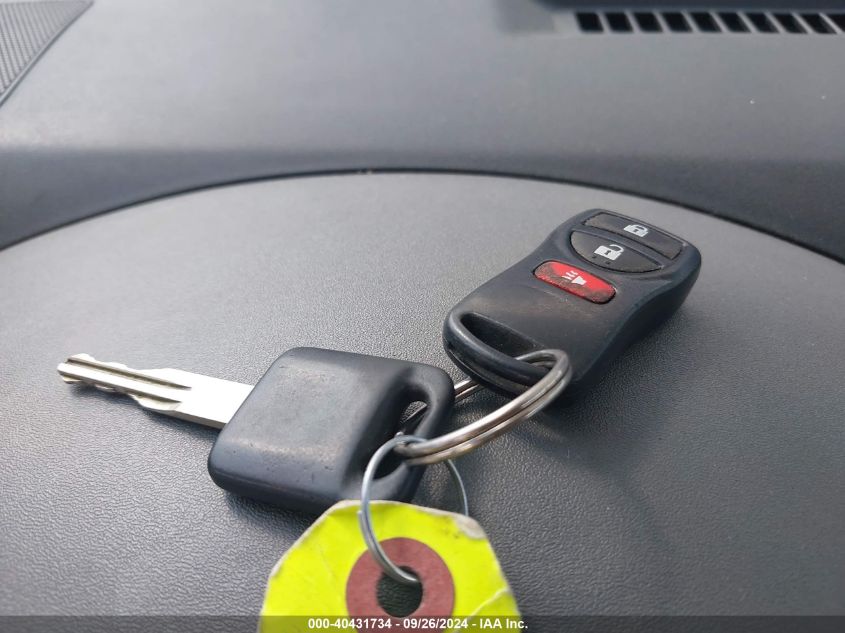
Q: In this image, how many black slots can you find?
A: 10